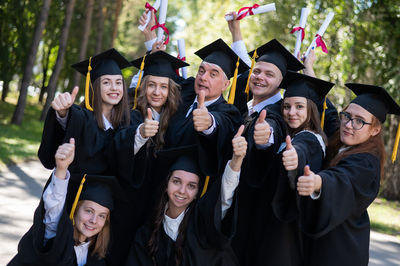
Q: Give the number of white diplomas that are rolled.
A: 6